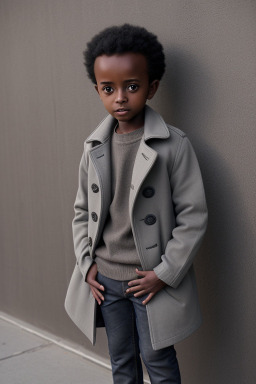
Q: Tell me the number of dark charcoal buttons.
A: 5